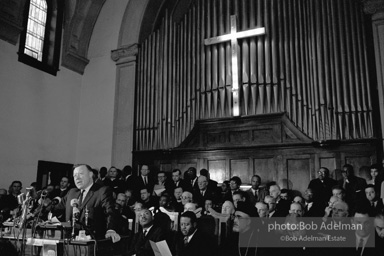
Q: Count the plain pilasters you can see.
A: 2